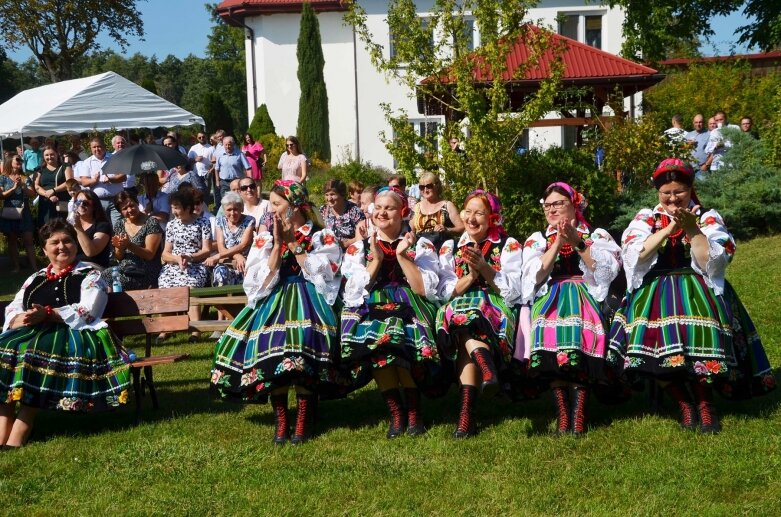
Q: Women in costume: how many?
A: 6